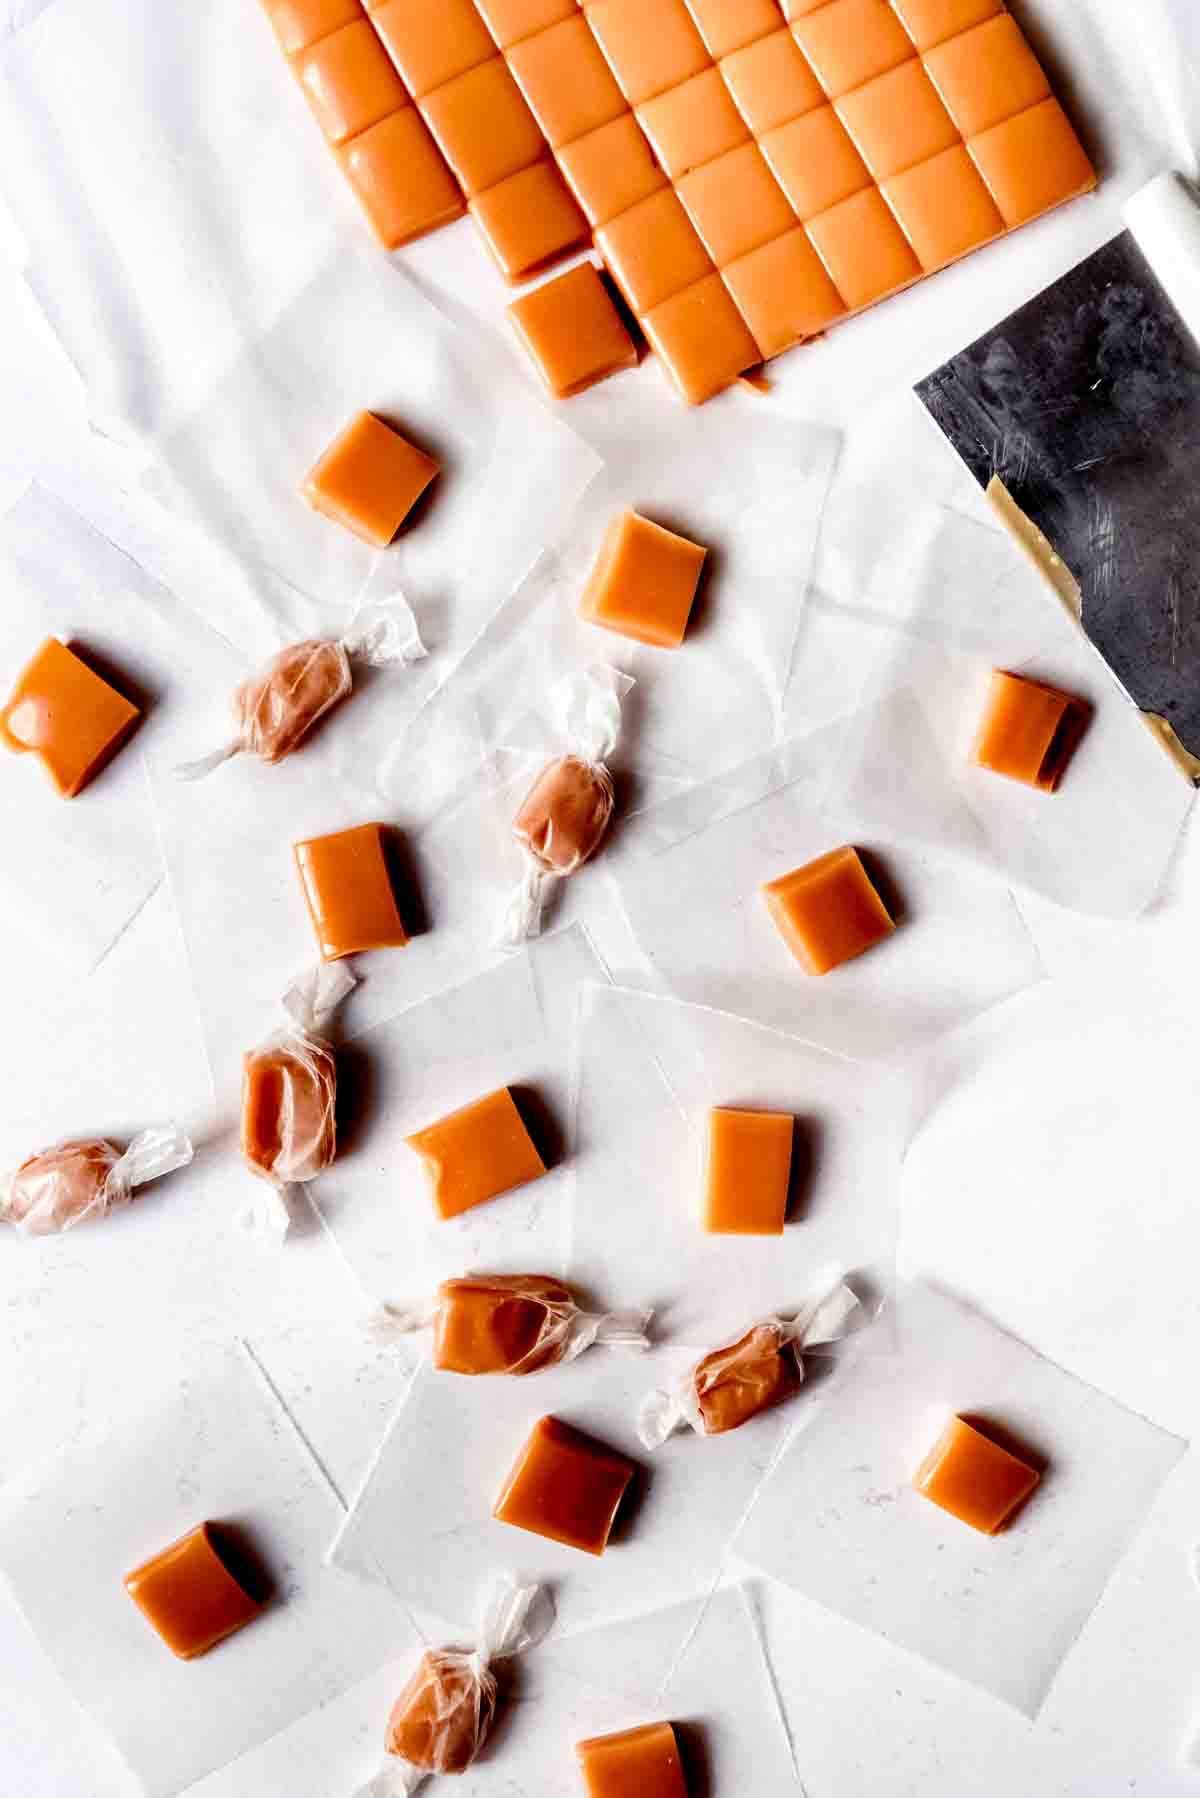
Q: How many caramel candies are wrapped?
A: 7